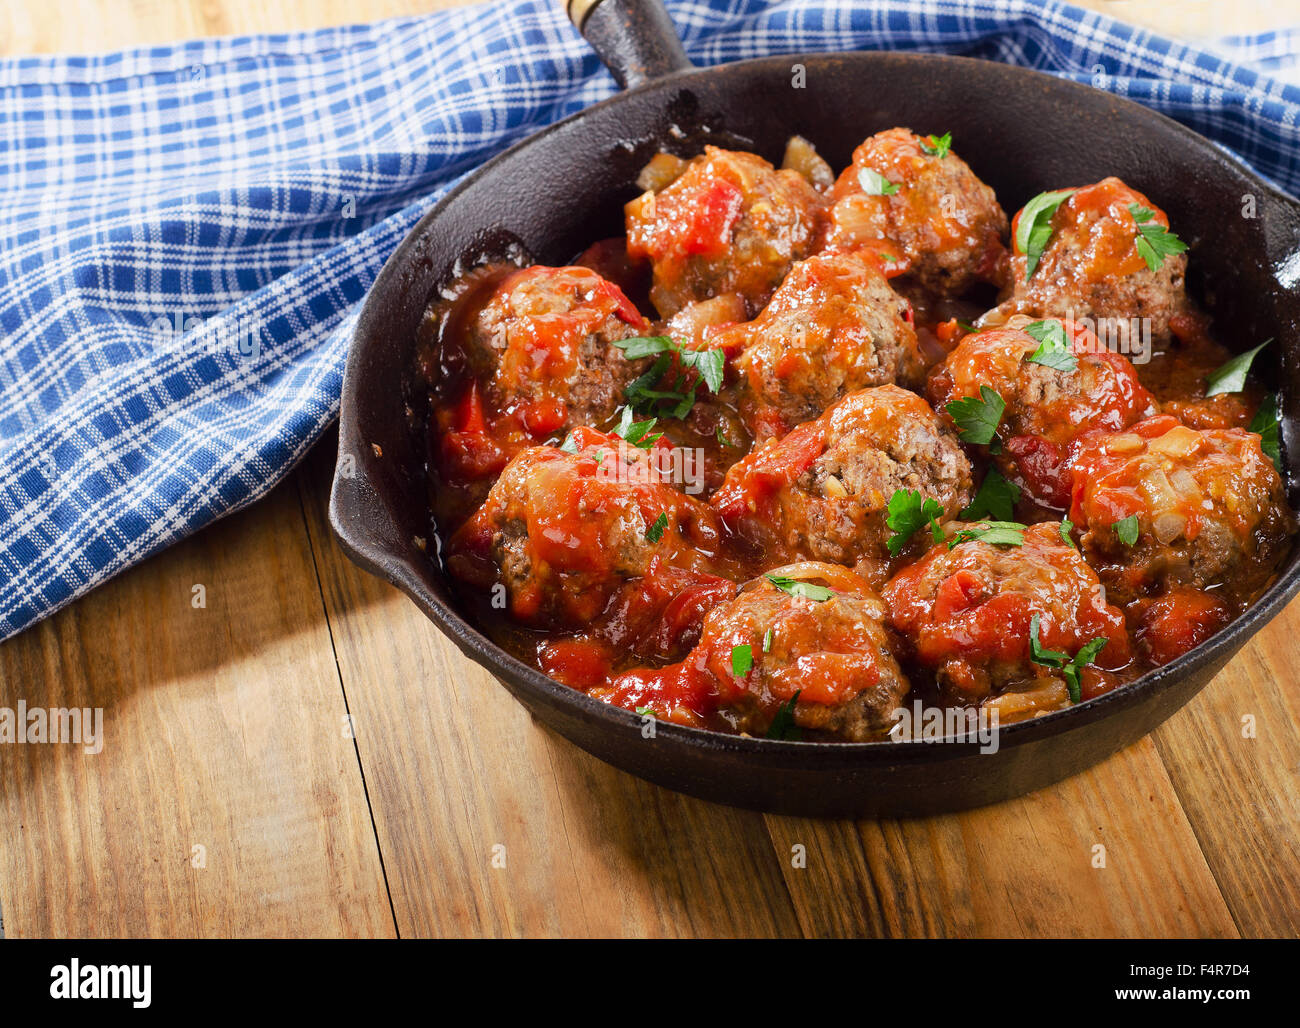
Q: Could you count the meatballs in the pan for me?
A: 11